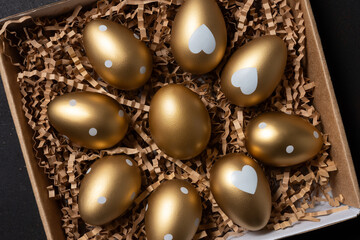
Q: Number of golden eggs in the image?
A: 9